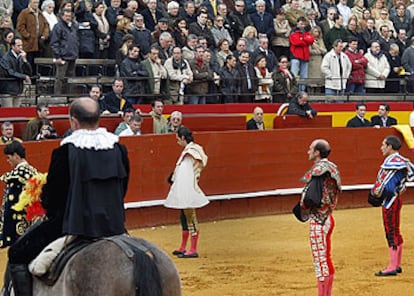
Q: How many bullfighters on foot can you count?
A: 4